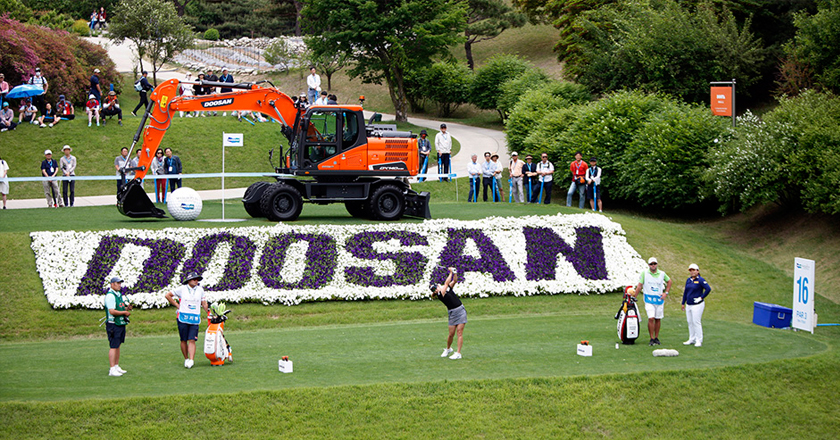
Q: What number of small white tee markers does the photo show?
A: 2